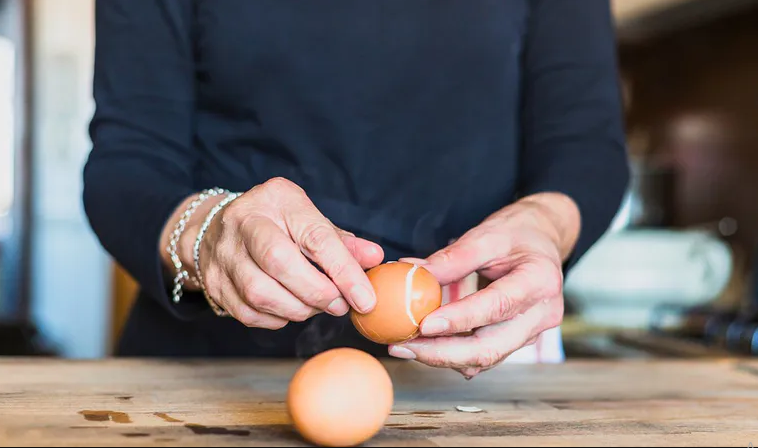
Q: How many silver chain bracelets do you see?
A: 2